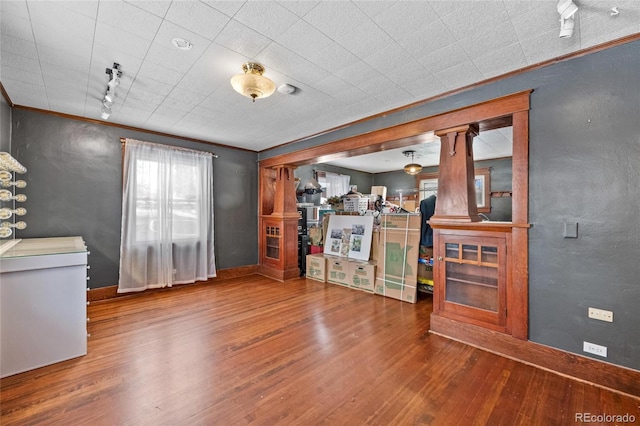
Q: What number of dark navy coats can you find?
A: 1